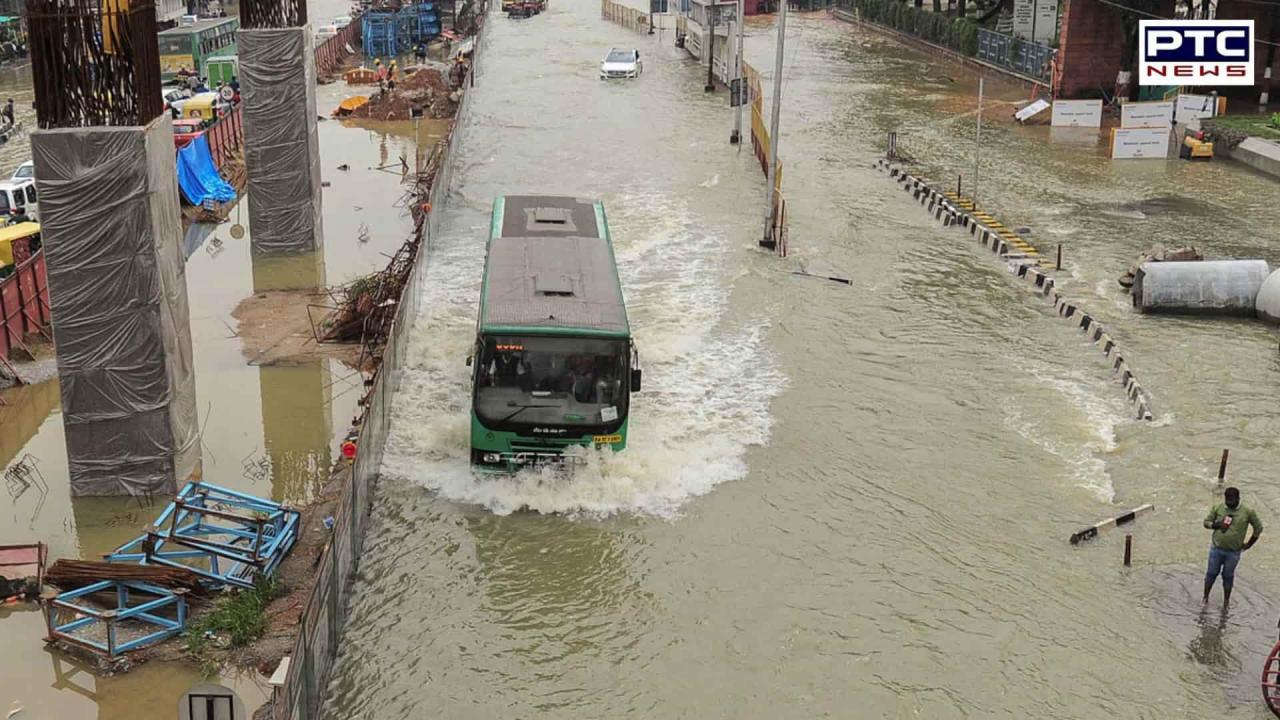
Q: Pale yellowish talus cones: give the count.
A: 0